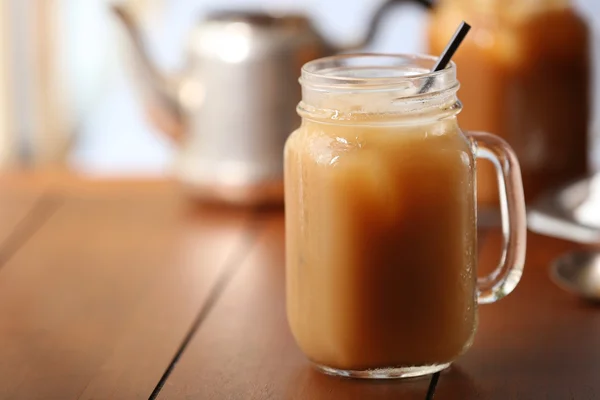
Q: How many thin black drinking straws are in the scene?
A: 1